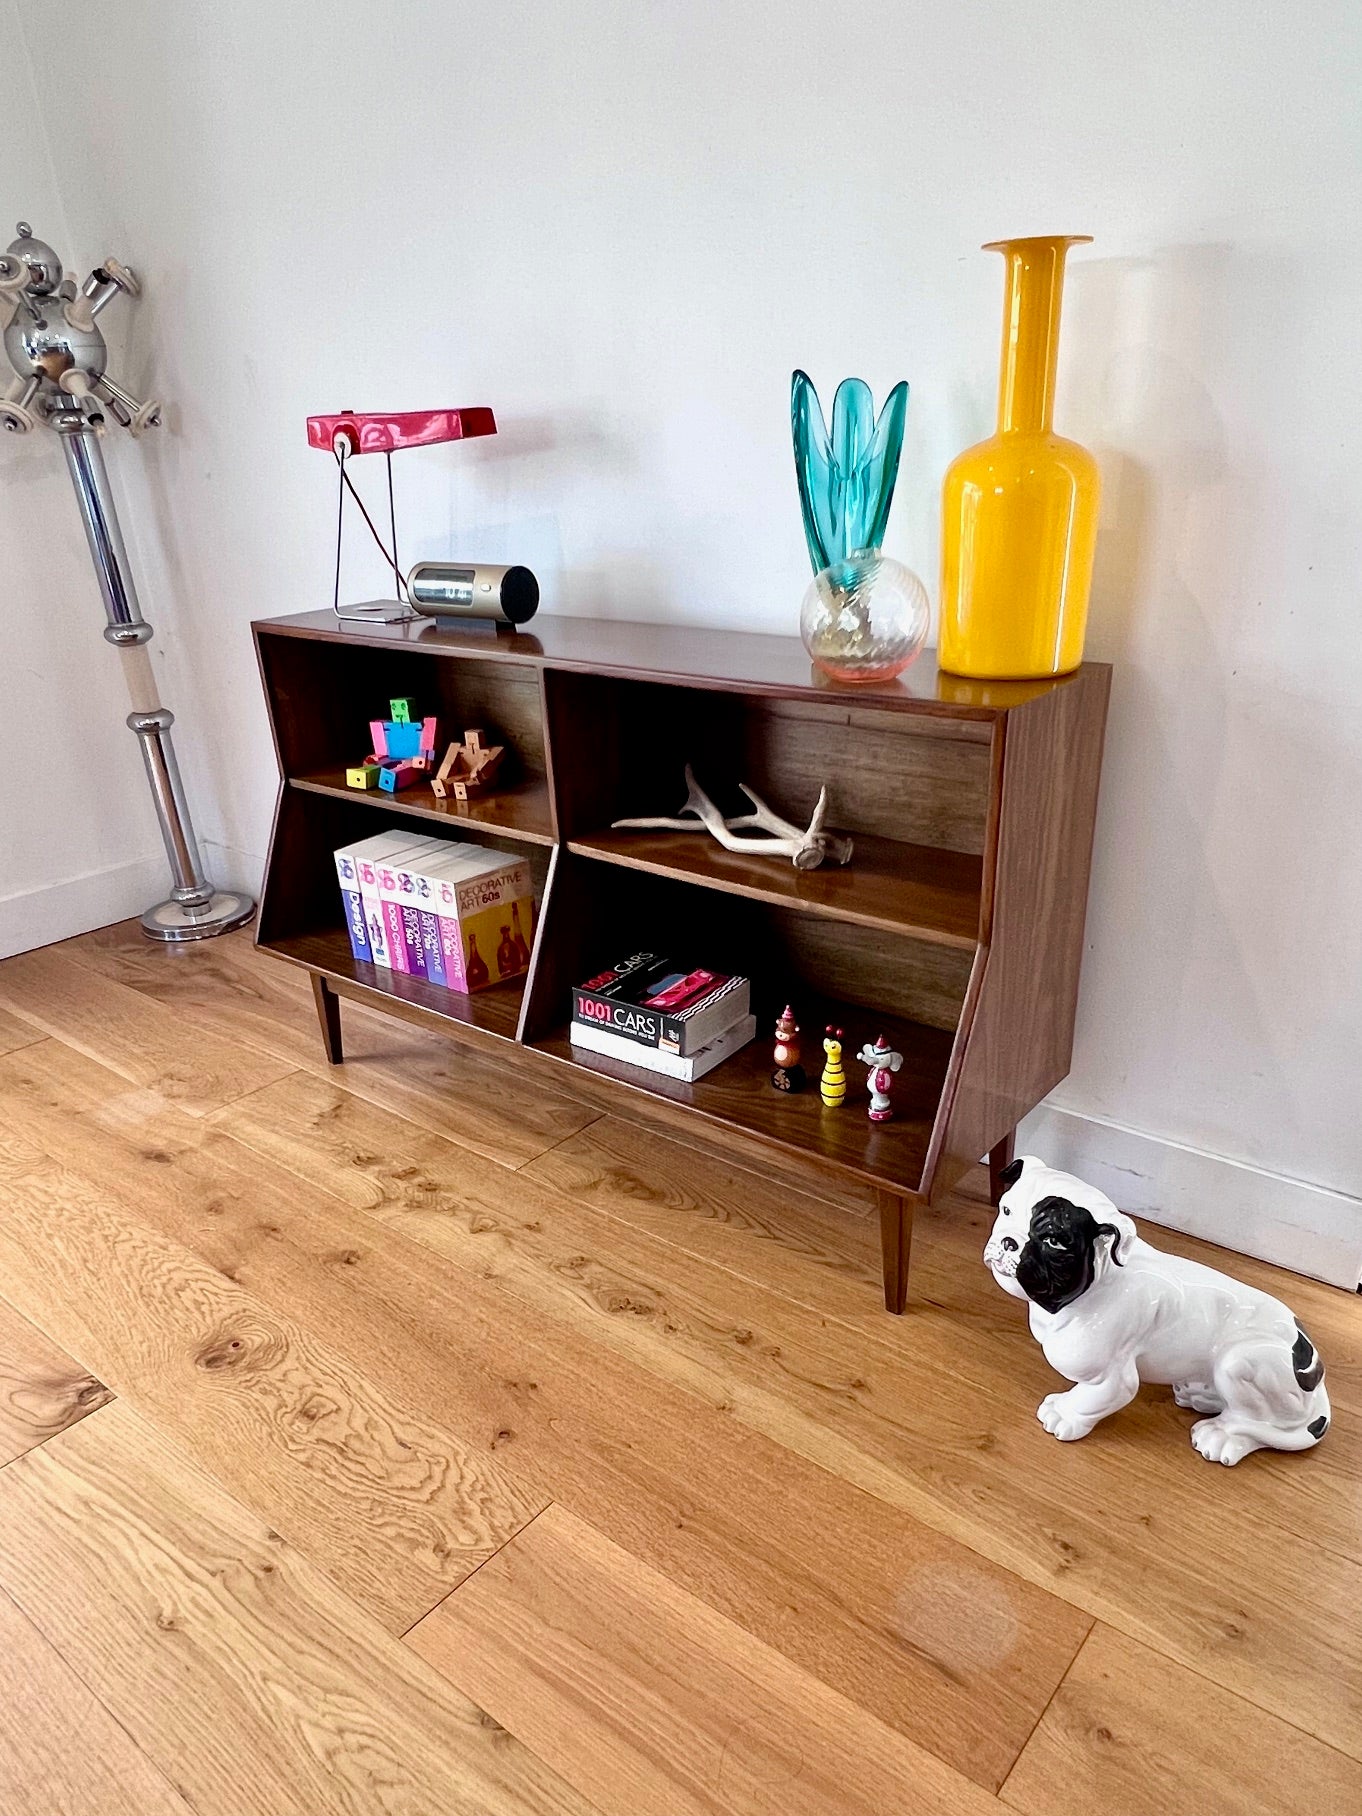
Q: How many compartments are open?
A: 4